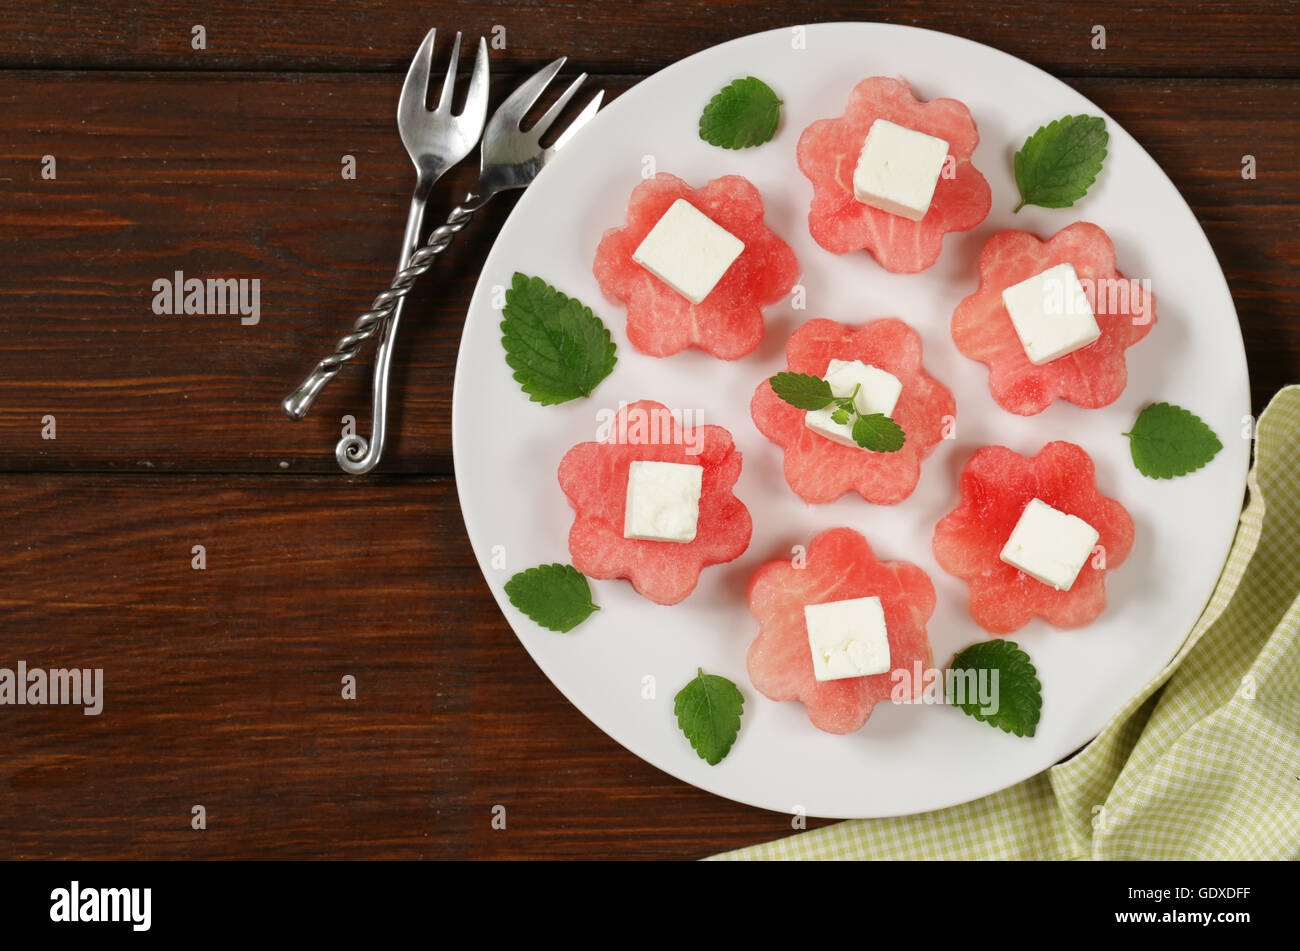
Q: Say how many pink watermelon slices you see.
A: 7